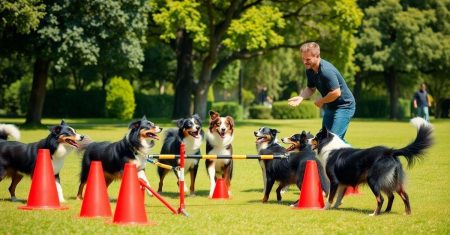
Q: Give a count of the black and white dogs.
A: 6